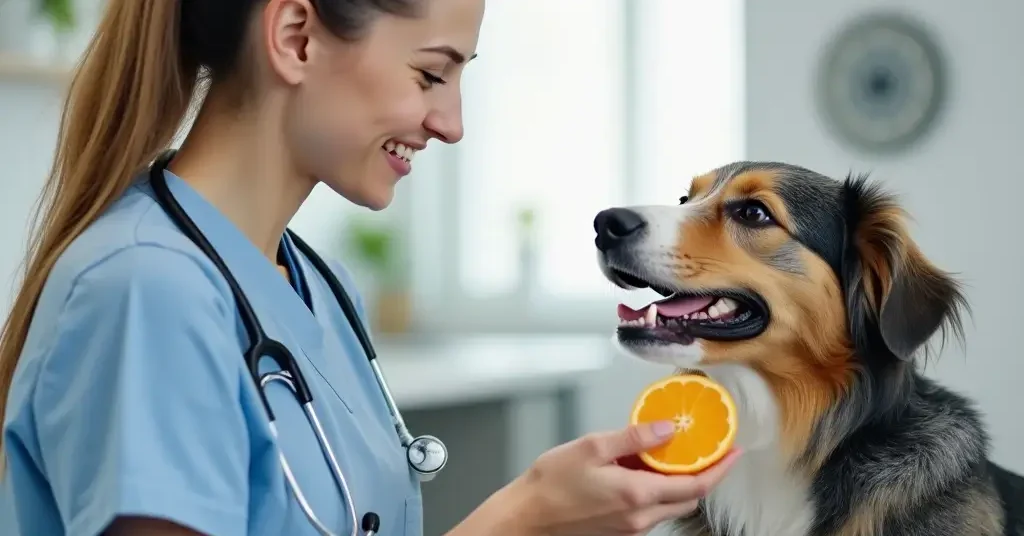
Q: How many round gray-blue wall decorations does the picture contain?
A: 1